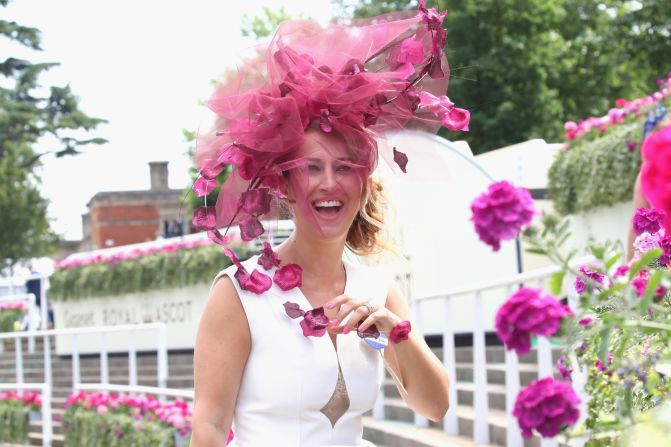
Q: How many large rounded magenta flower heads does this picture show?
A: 3